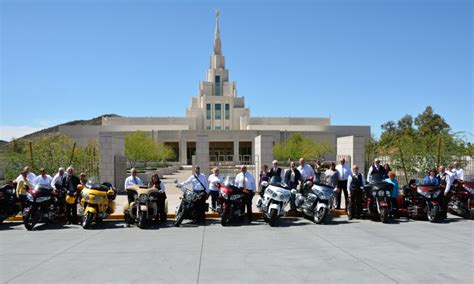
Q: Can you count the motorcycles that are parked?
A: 11